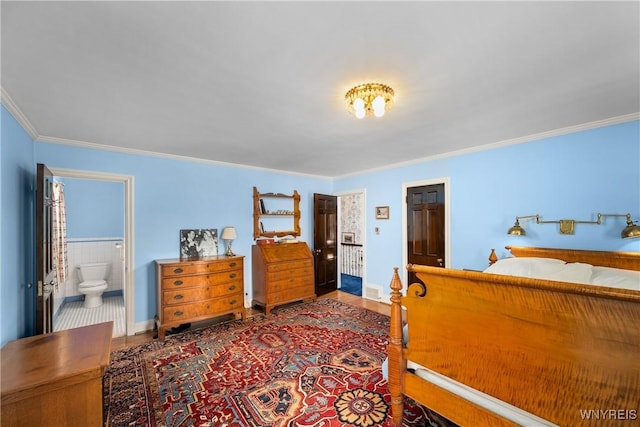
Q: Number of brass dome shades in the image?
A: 2